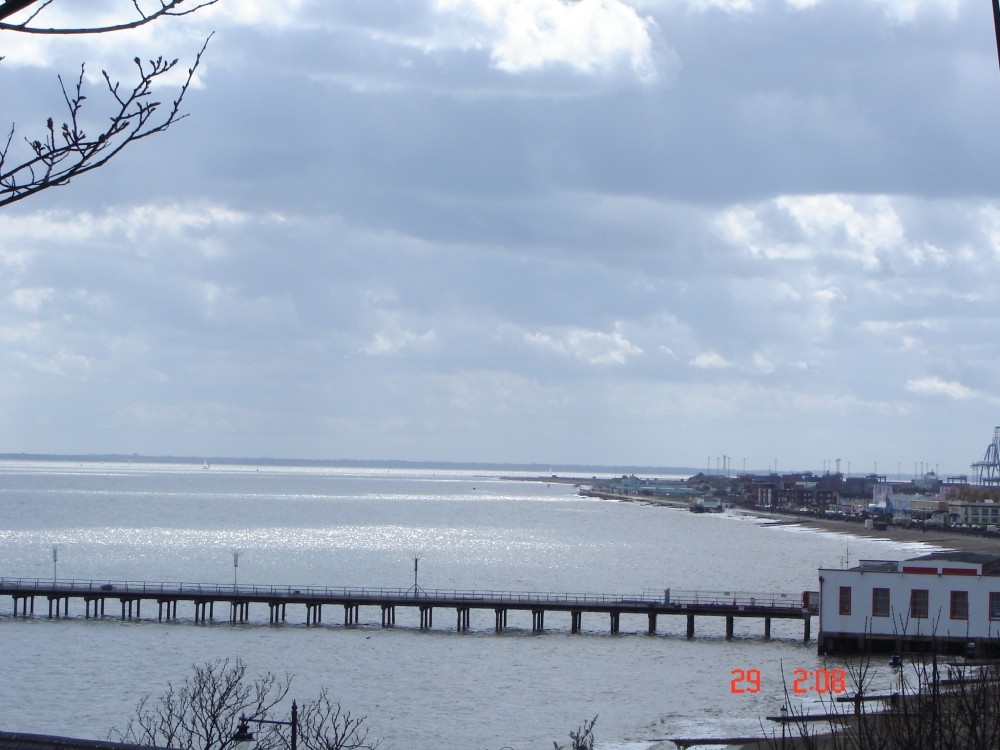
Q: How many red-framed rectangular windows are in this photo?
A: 5